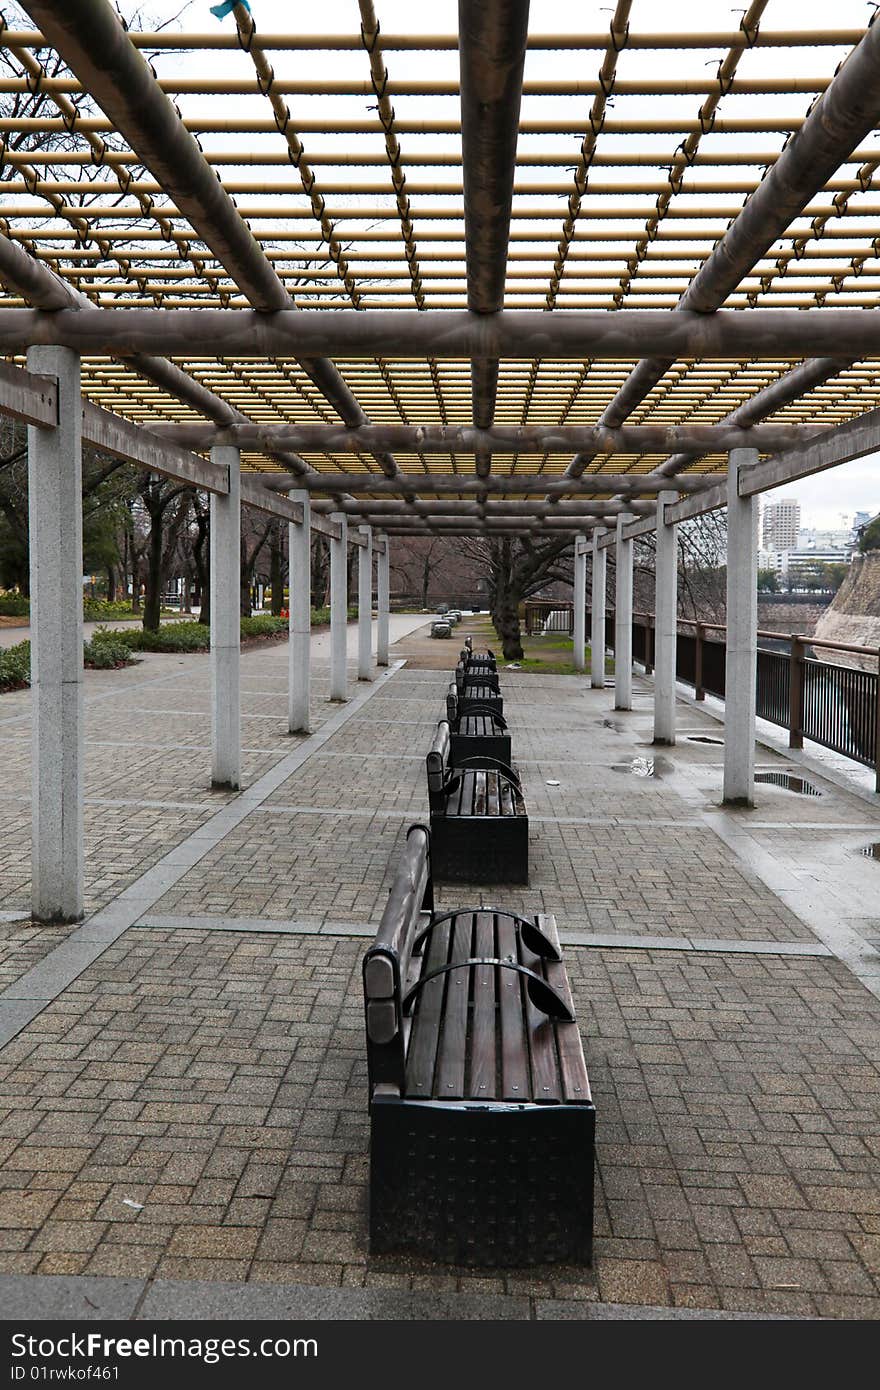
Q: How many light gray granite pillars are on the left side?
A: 6